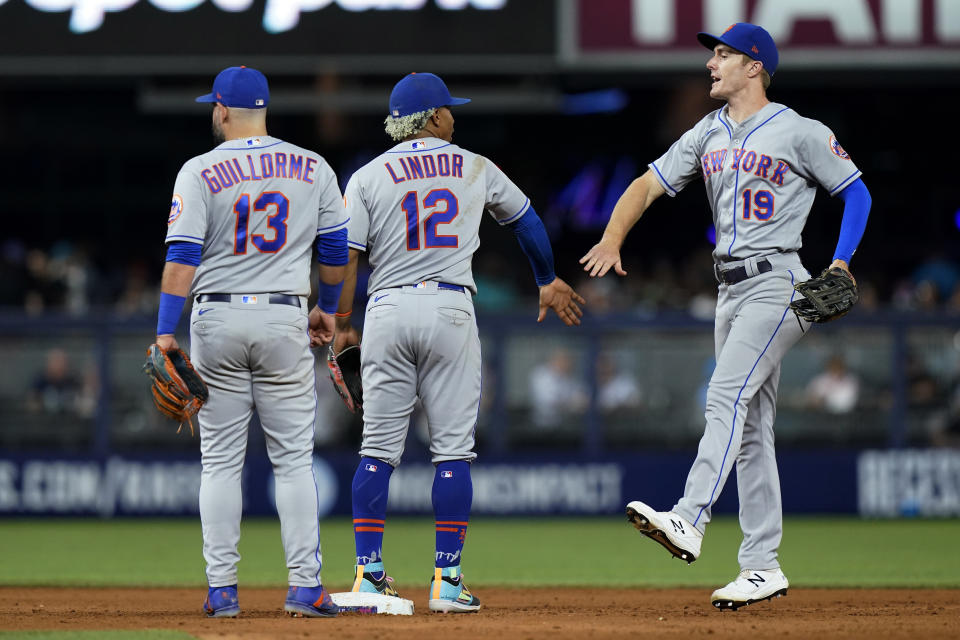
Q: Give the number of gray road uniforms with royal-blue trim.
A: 3